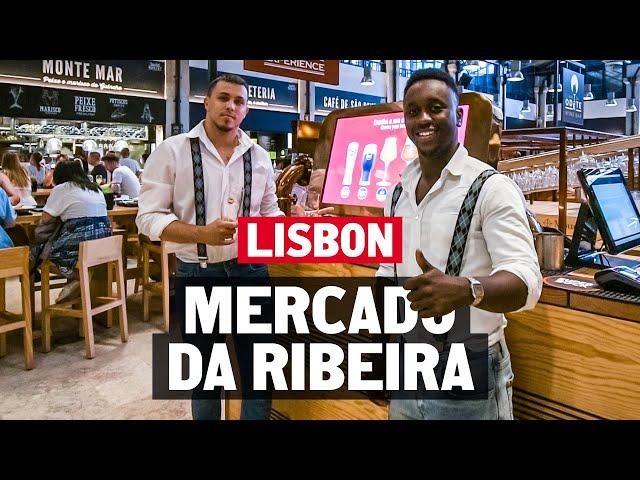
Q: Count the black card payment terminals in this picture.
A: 1